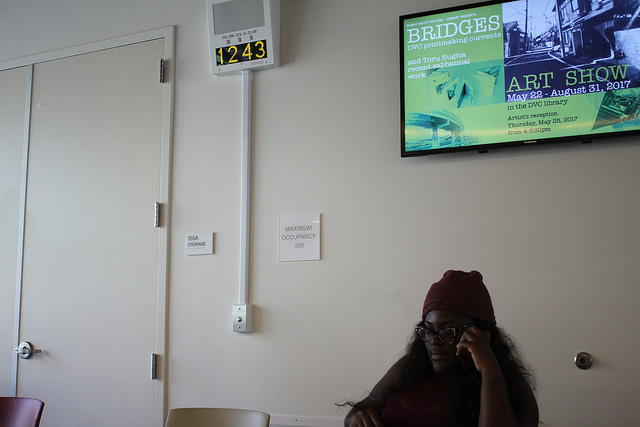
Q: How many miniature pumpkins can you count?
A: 0